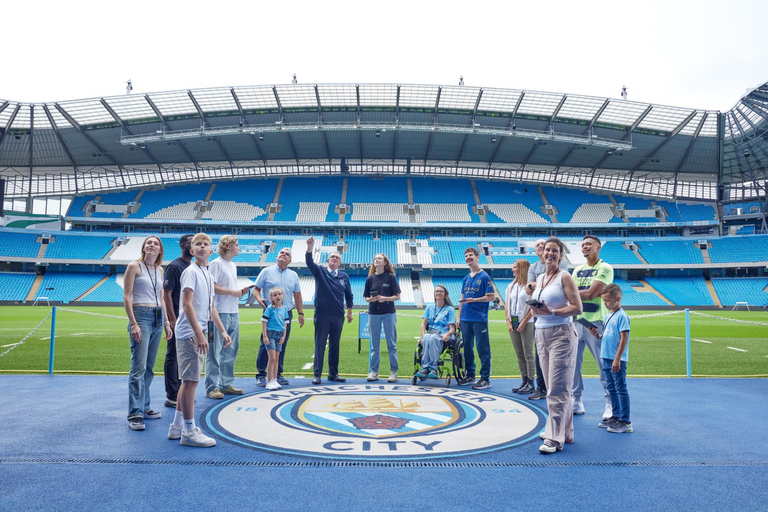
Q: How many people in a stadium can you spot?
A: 15